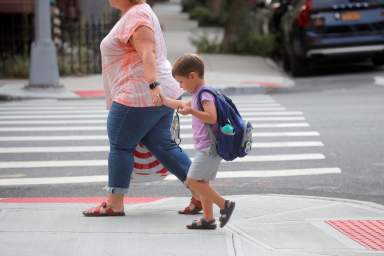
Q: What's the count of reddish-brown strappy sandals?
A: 2